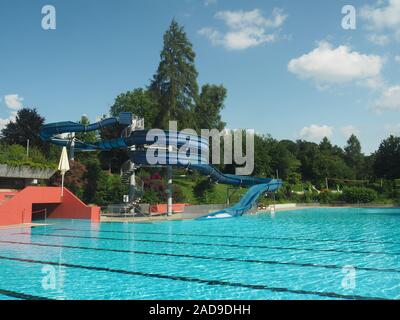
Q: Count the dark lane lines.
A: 5